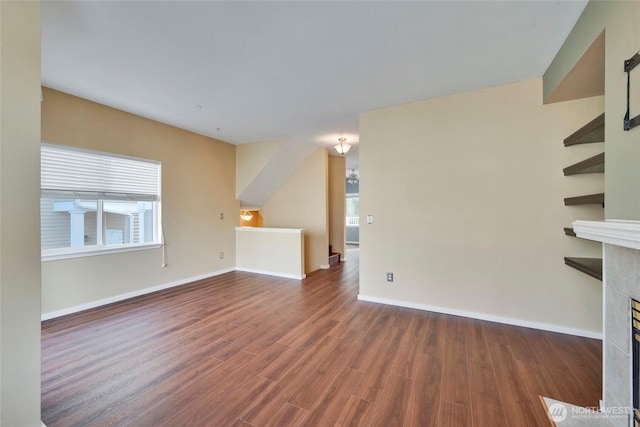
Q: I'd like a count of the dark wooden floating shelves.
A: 5